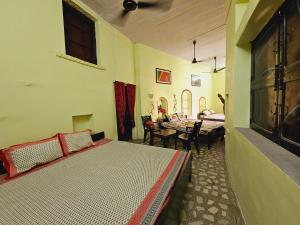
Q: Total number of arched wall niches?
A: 3